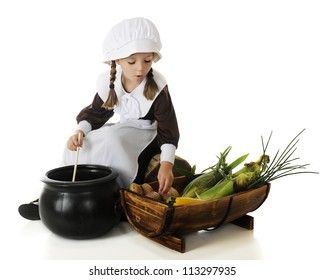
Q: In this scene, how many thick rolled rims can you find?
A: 1